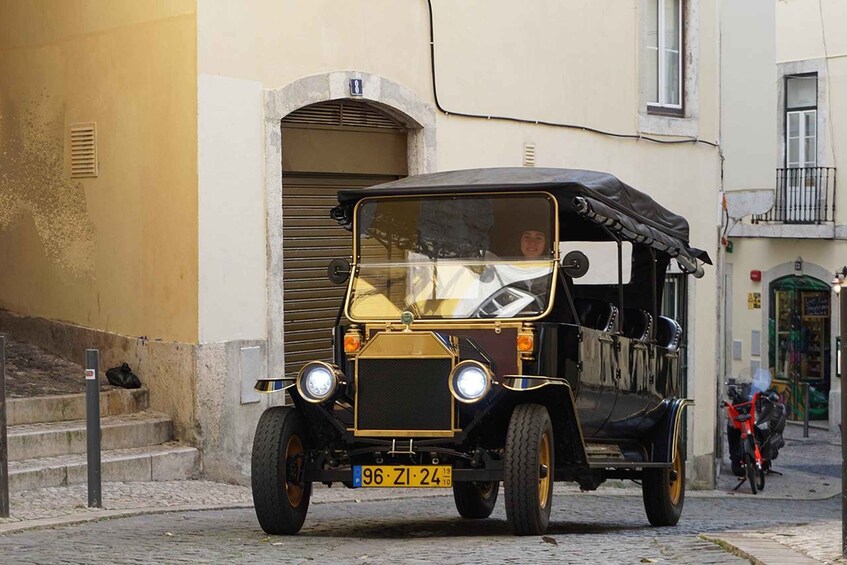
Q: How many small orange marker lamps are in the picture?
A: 2